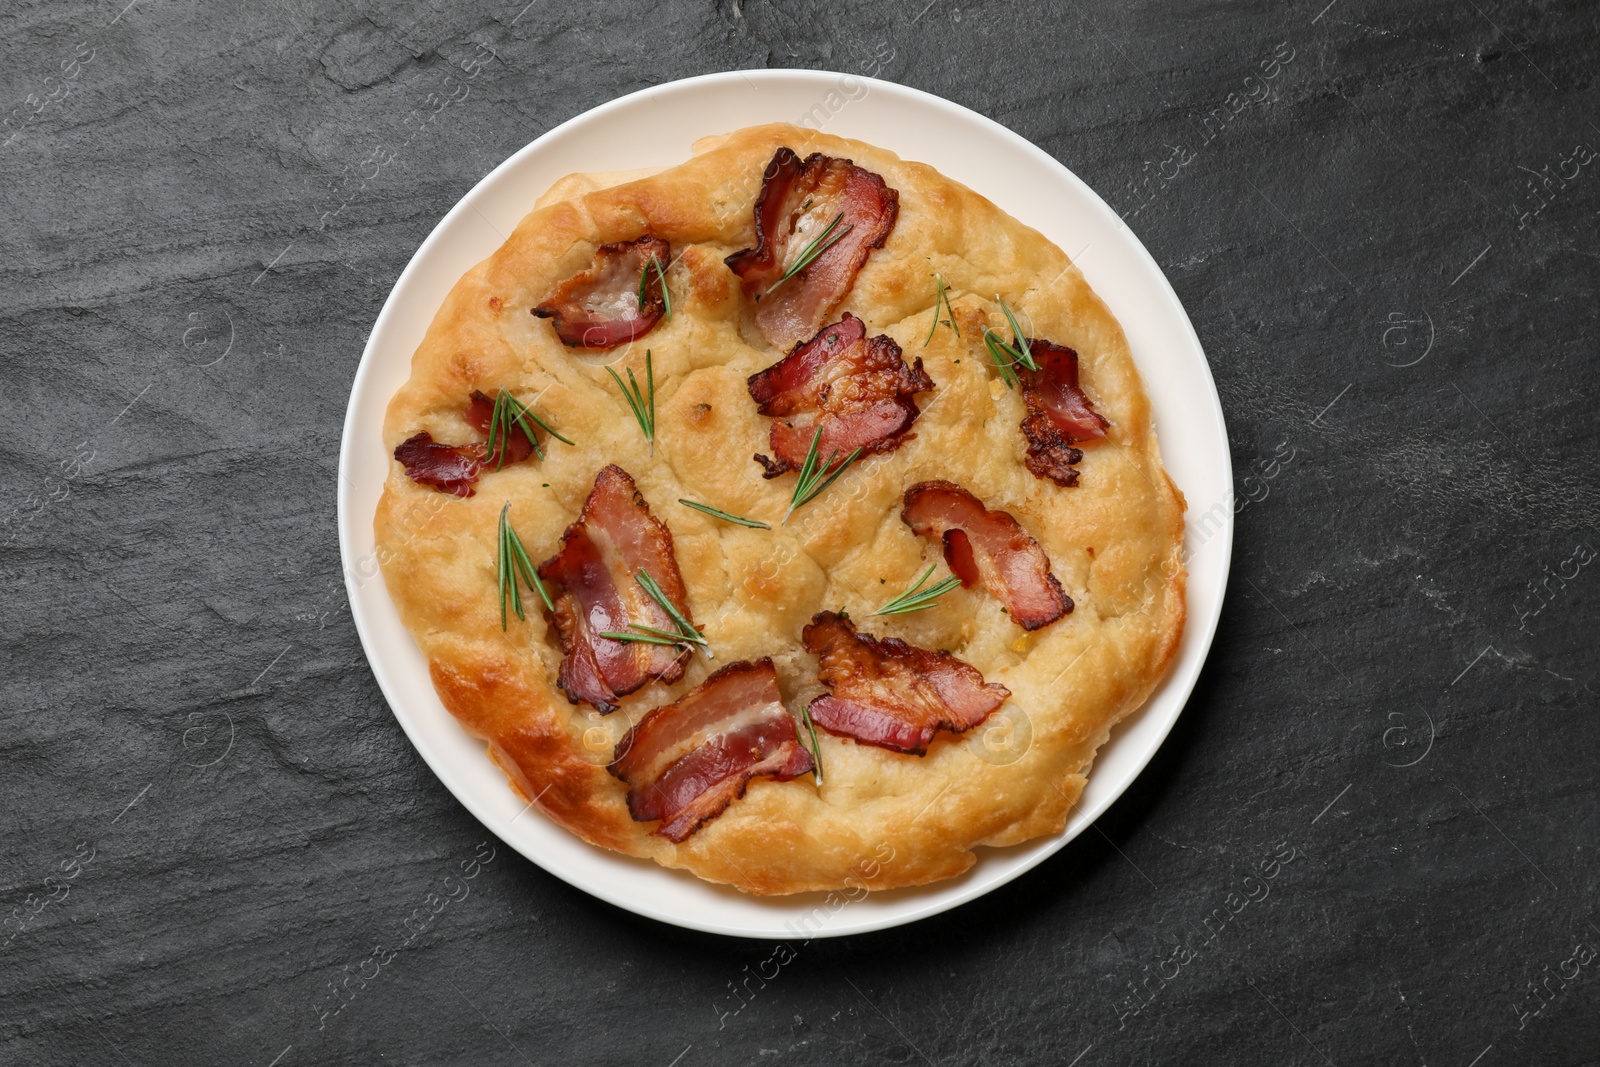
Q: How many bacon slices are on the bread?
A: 9